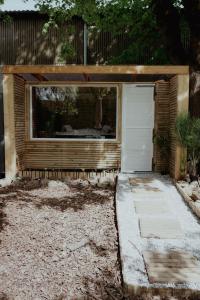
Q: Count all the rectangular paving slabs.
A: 5